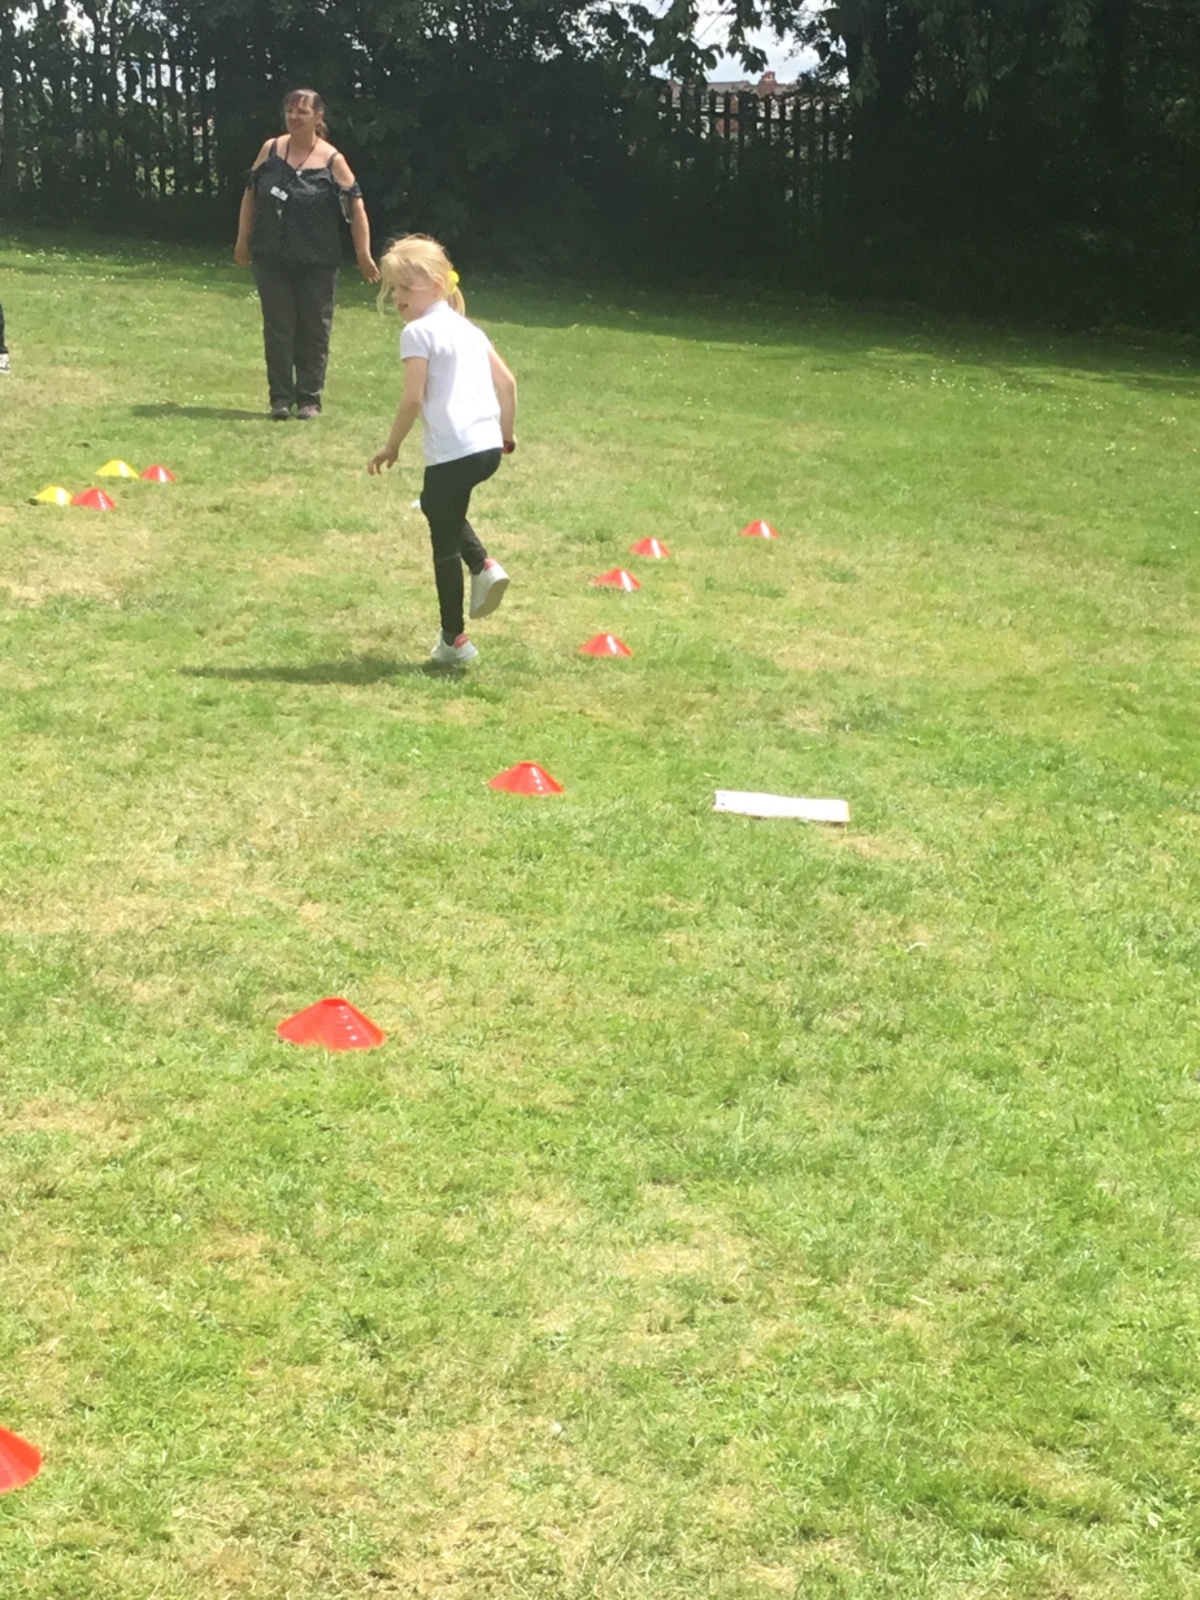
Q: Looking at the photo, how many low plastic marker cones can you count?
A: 11